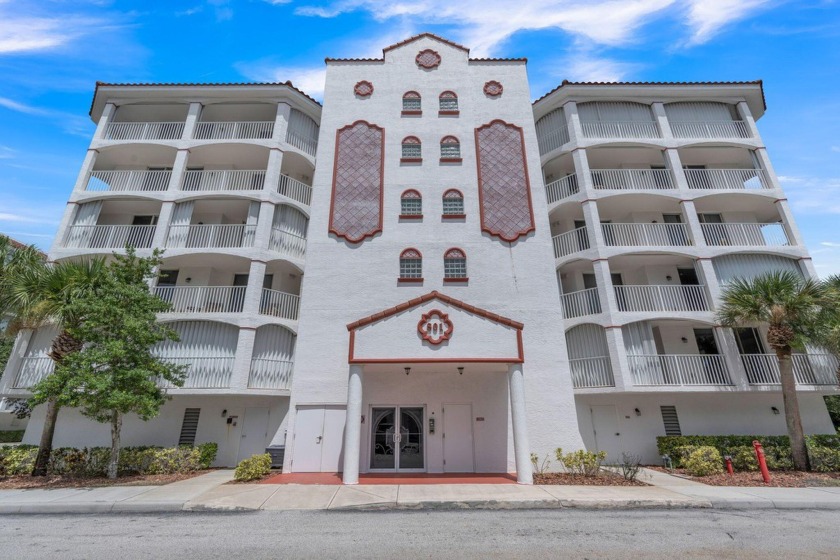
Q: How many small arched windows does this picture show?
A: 8